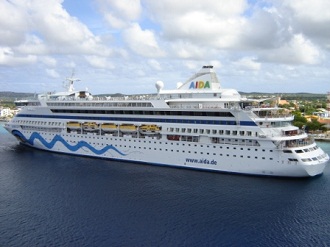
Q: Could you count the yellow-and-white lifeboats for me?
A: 5